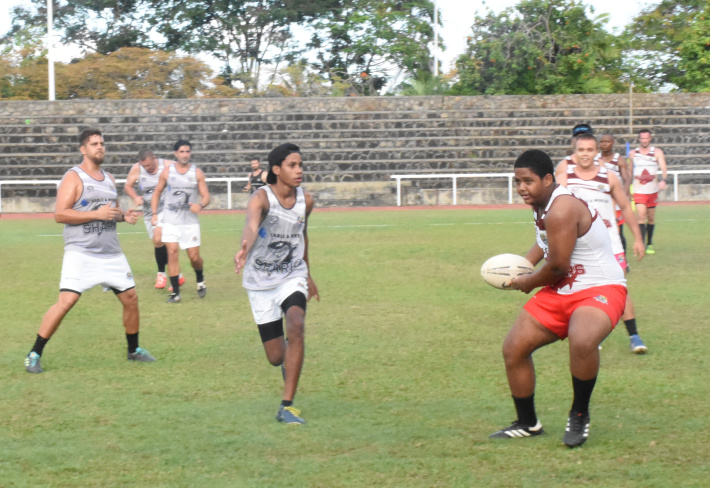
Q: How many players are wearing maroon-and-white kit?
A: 5